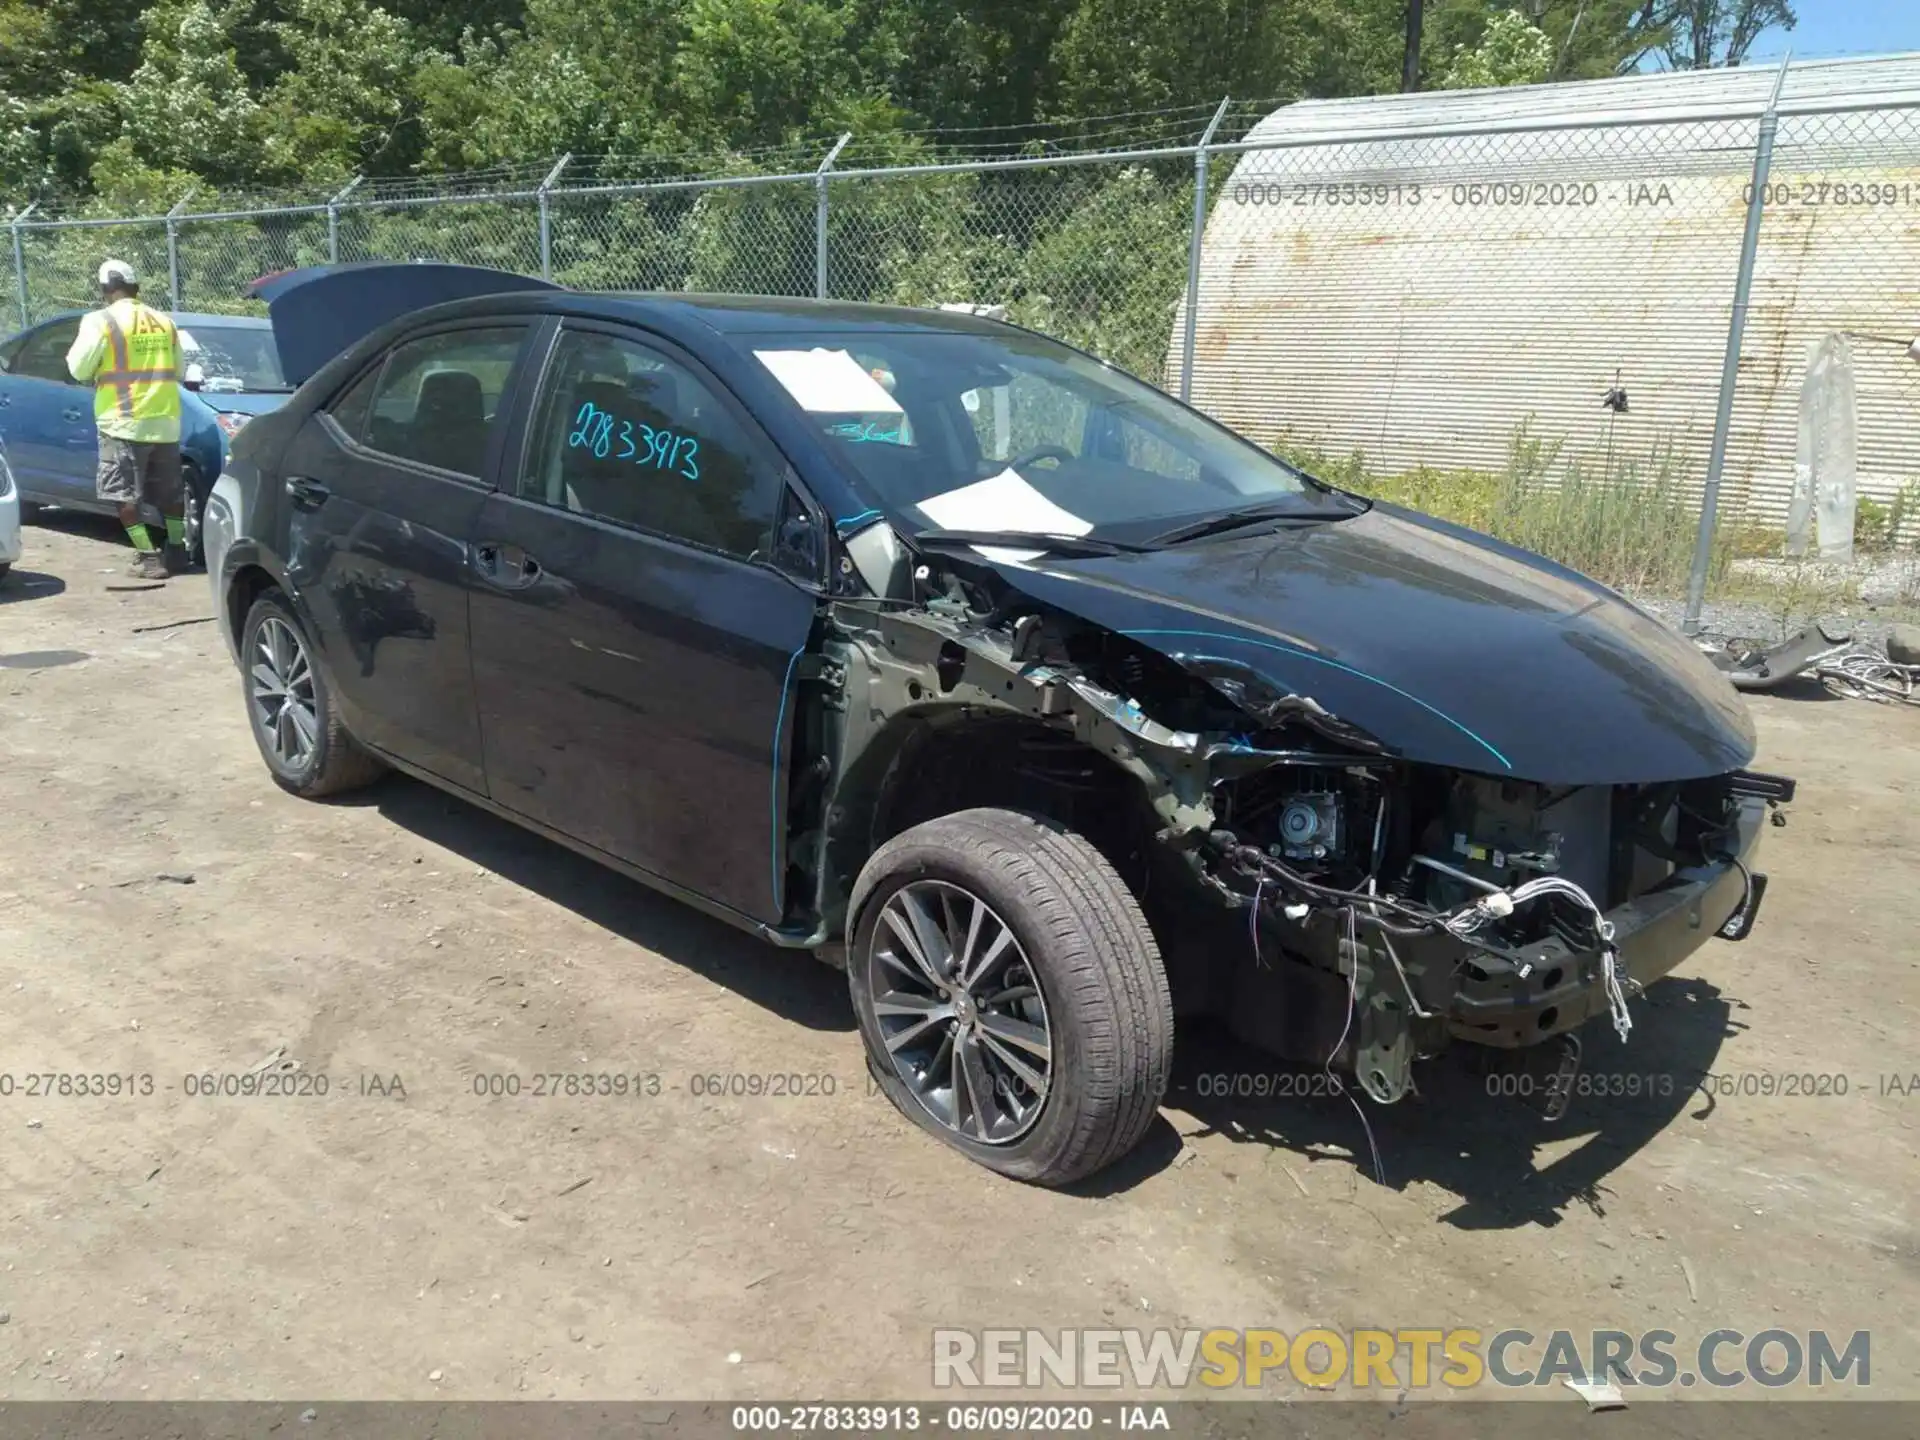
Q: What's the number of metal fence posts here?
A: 7